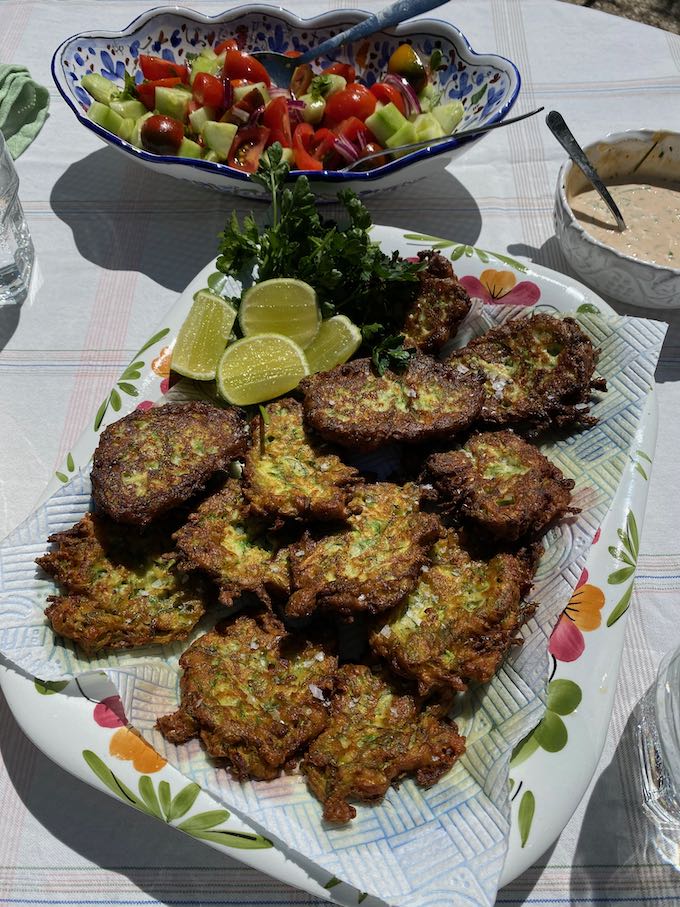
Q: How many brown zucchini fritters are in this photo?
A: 12